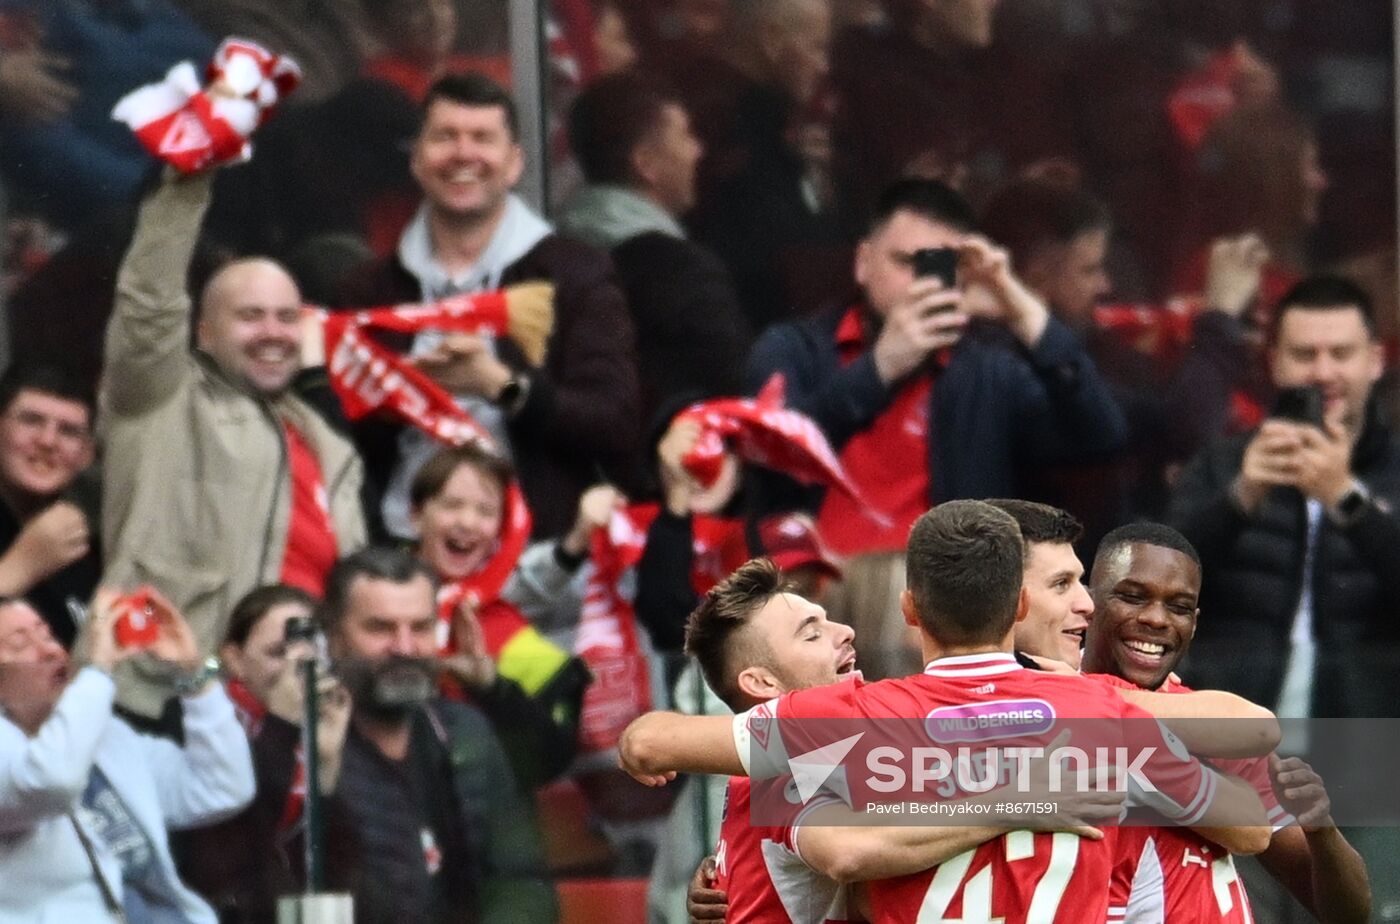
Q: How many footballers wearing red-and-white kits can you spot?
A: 4